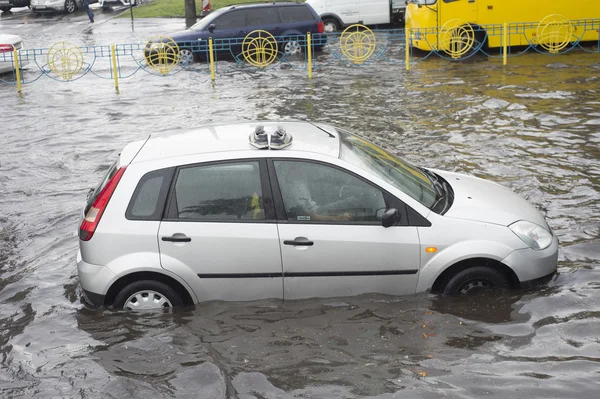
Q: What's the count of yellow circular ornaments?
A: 6